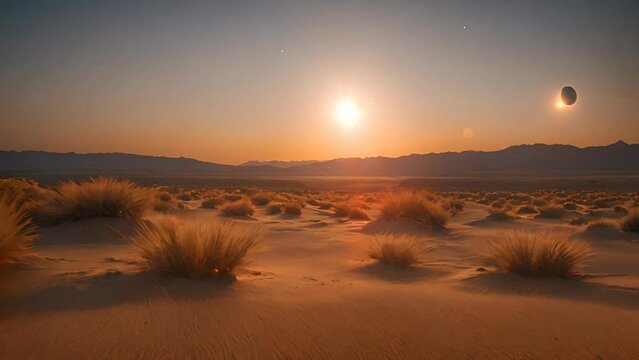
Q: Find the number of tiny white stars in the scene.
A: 2